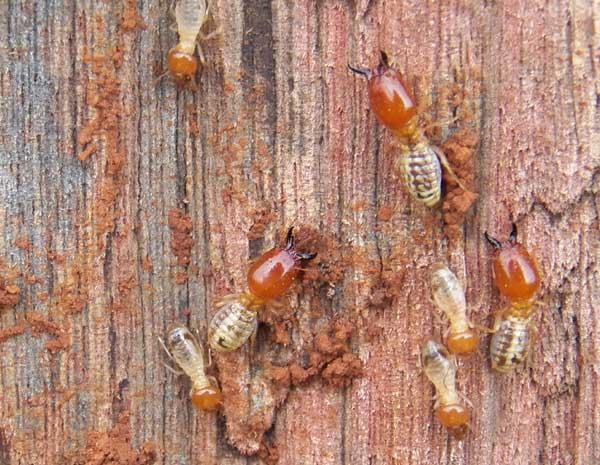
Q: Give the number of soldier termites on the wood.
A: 3